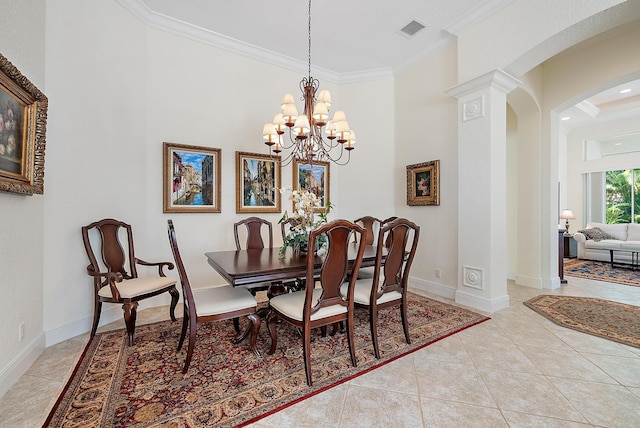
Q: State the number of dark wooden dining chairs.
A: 8